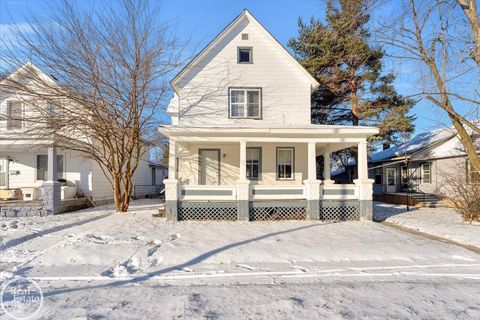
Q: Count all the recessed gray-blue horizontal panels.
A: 3